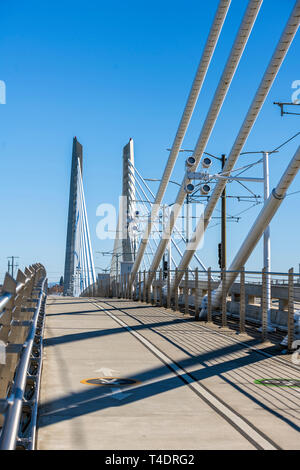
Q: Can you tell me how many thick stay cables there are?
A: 4